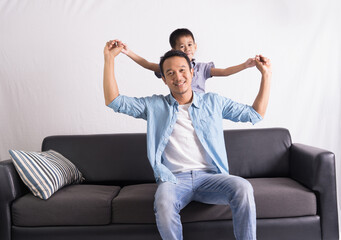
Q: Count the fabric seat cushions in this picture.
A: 3